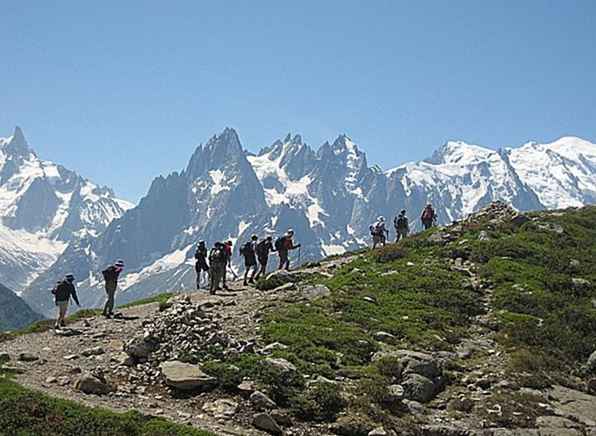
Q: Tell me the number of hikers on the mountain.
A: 11